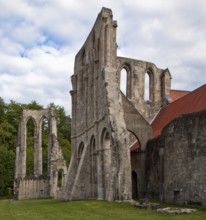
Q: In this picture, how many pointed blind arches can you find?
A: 3